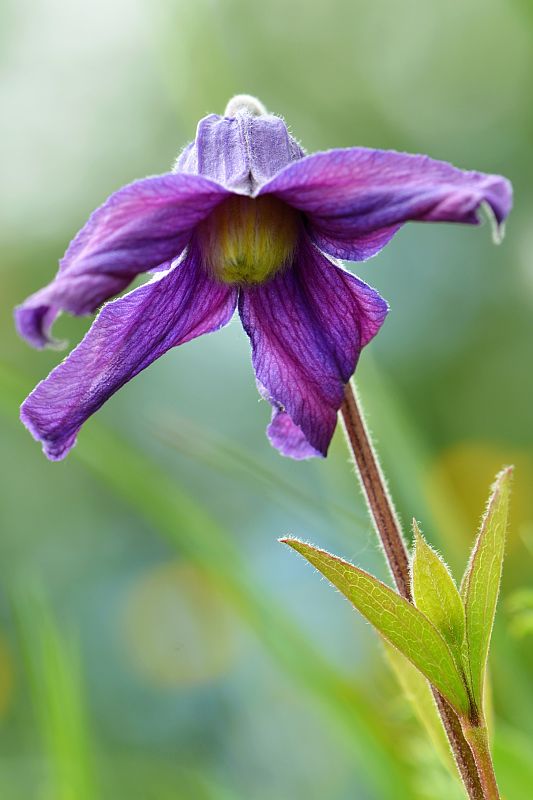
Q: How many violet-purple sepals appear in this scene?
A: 4